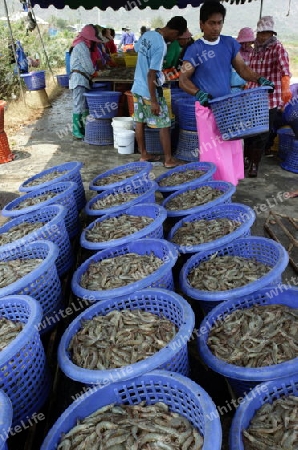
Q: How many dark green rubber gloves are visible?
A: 2